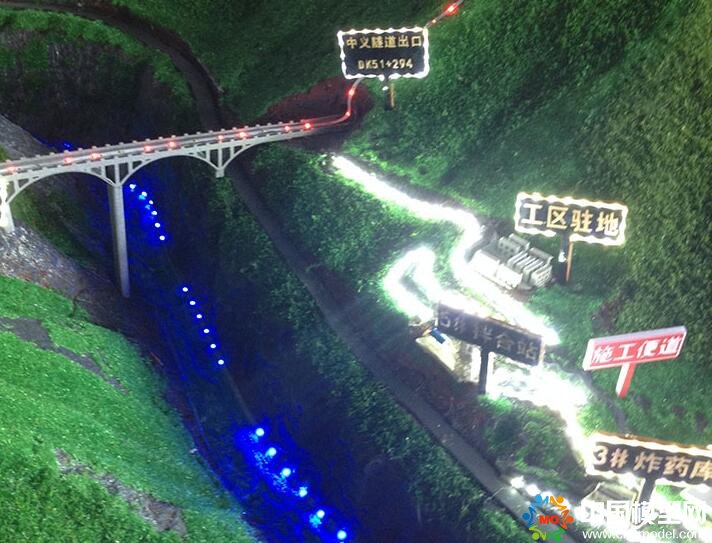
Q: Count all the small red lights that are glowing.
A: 13